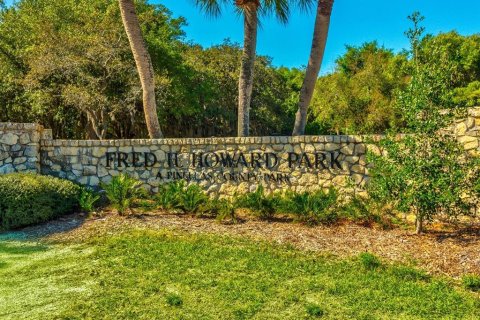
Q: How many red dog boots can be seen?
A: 0